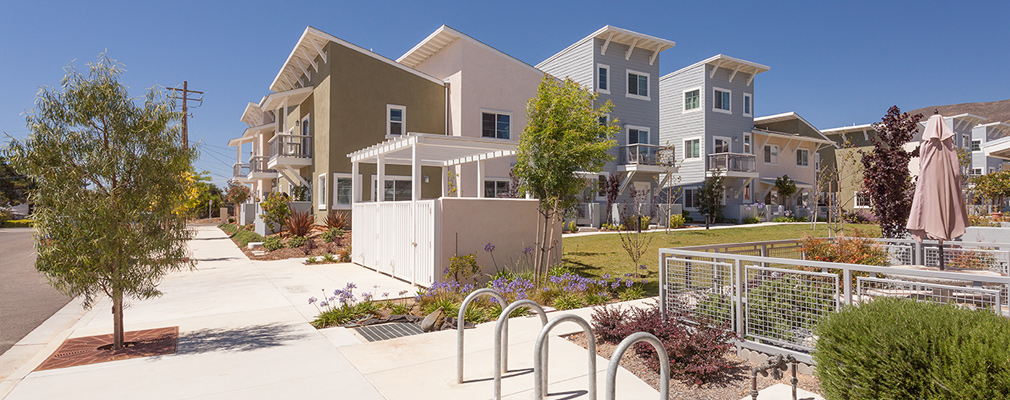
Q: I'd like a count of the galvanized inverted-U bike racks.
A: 4